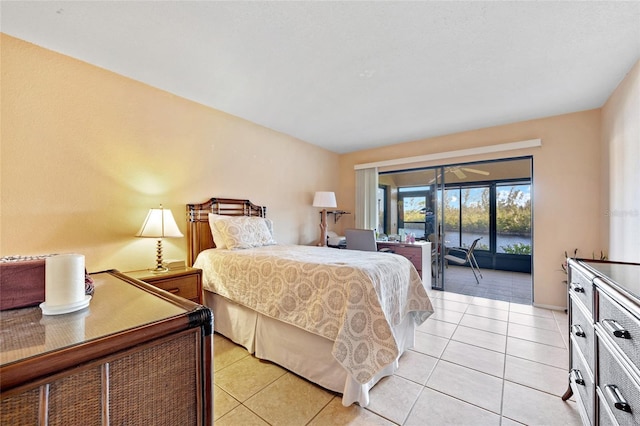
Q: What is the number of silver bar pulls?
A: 5